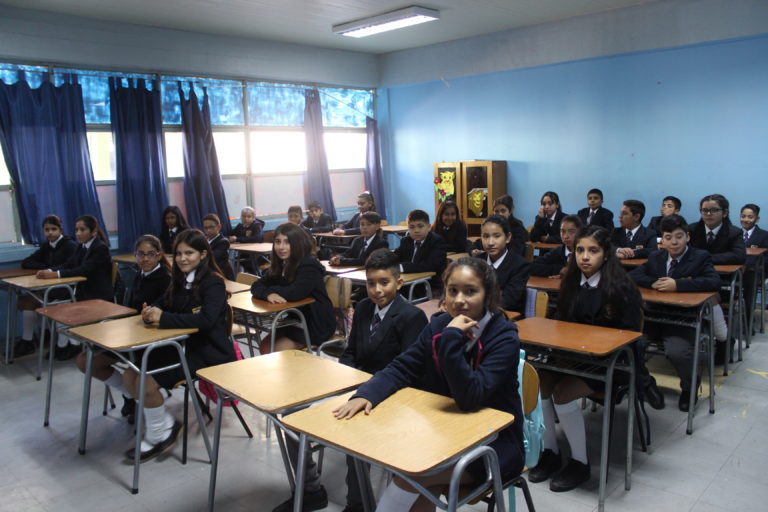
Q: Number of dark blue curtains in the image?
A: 5